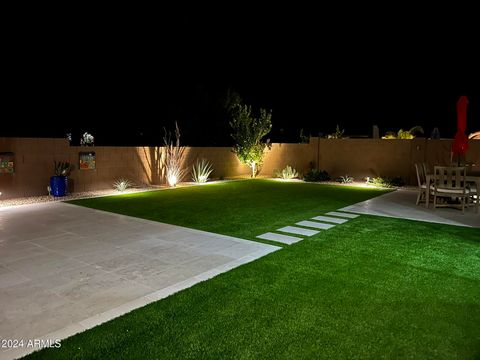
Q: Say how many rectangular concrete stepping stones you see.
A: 5